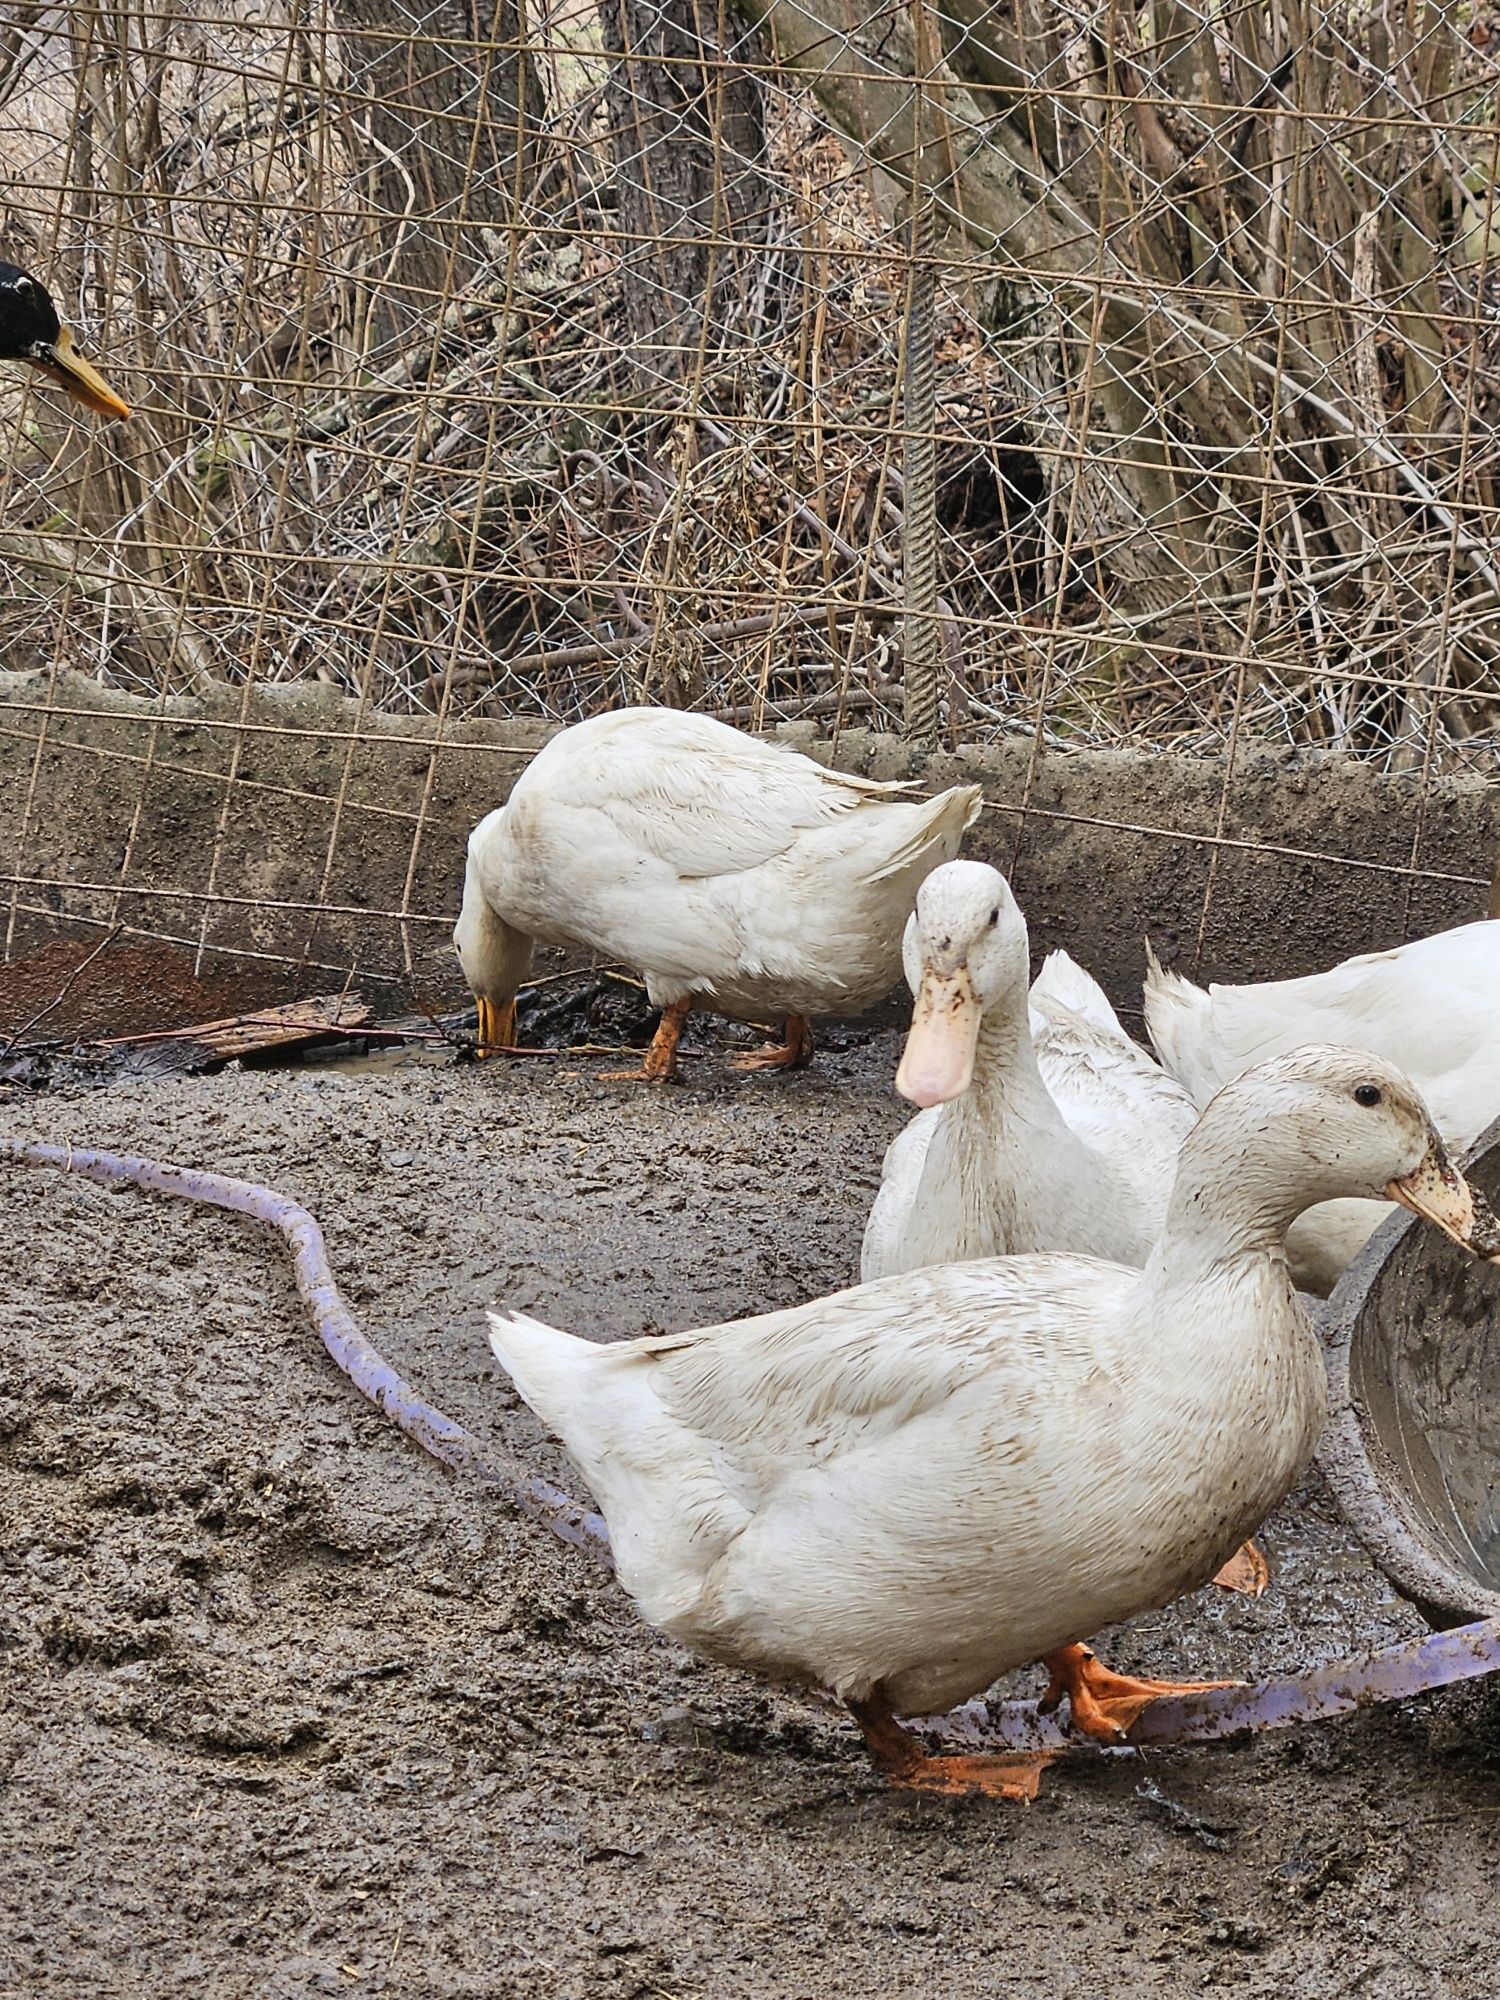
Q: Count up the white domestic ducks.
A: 4